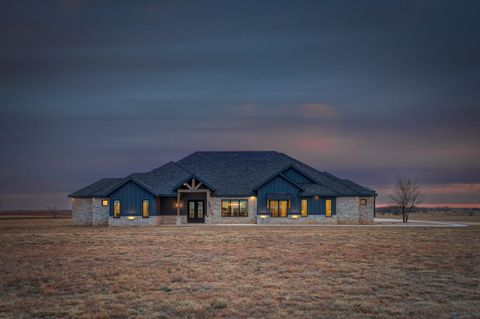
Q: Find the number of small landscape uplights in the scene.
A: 3